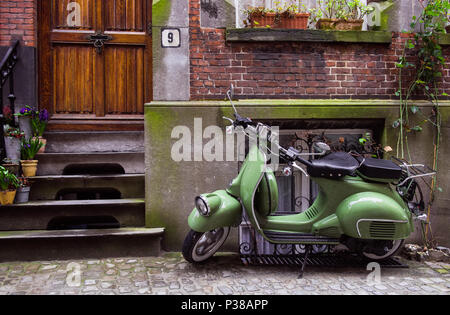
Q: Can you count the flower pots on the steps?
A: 6